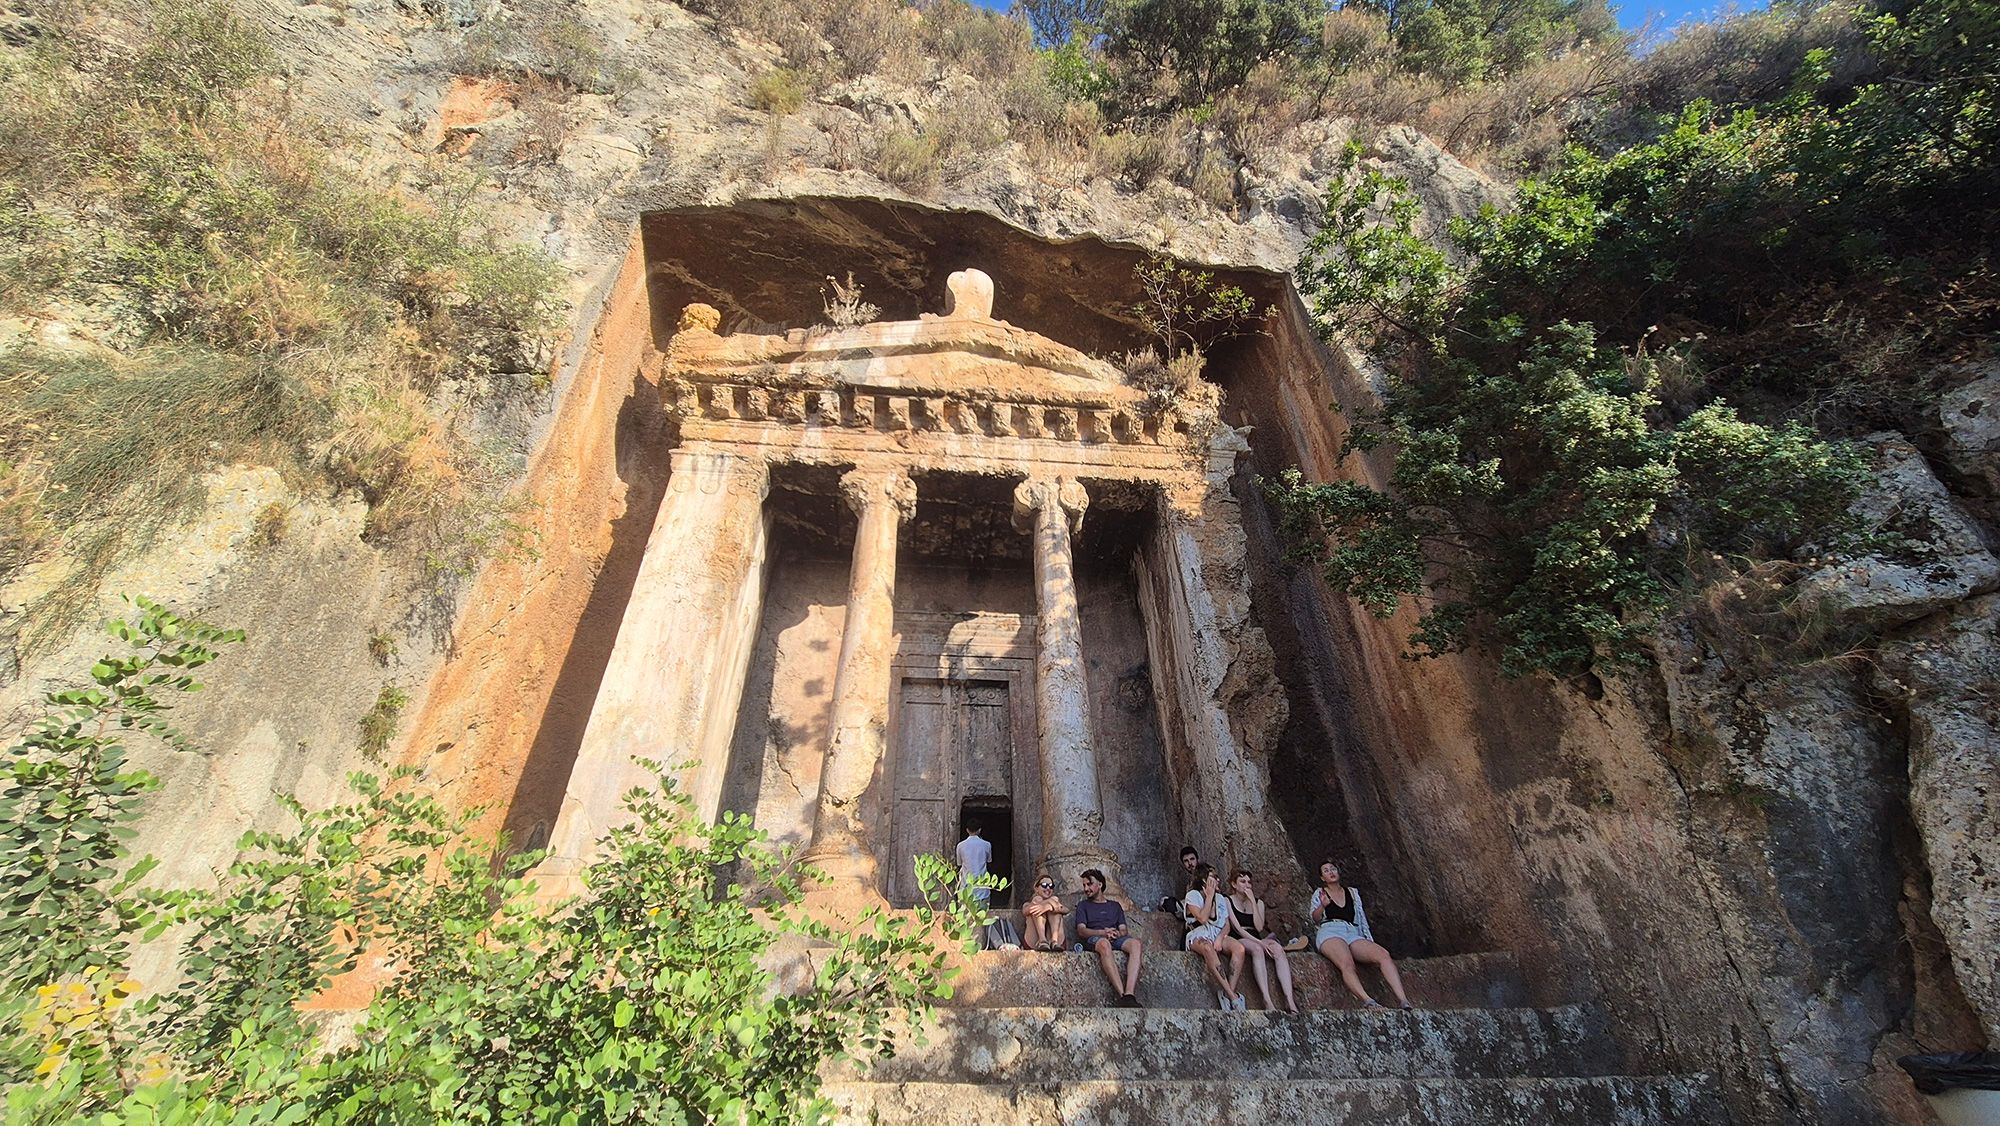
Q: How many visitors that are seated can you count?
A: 6